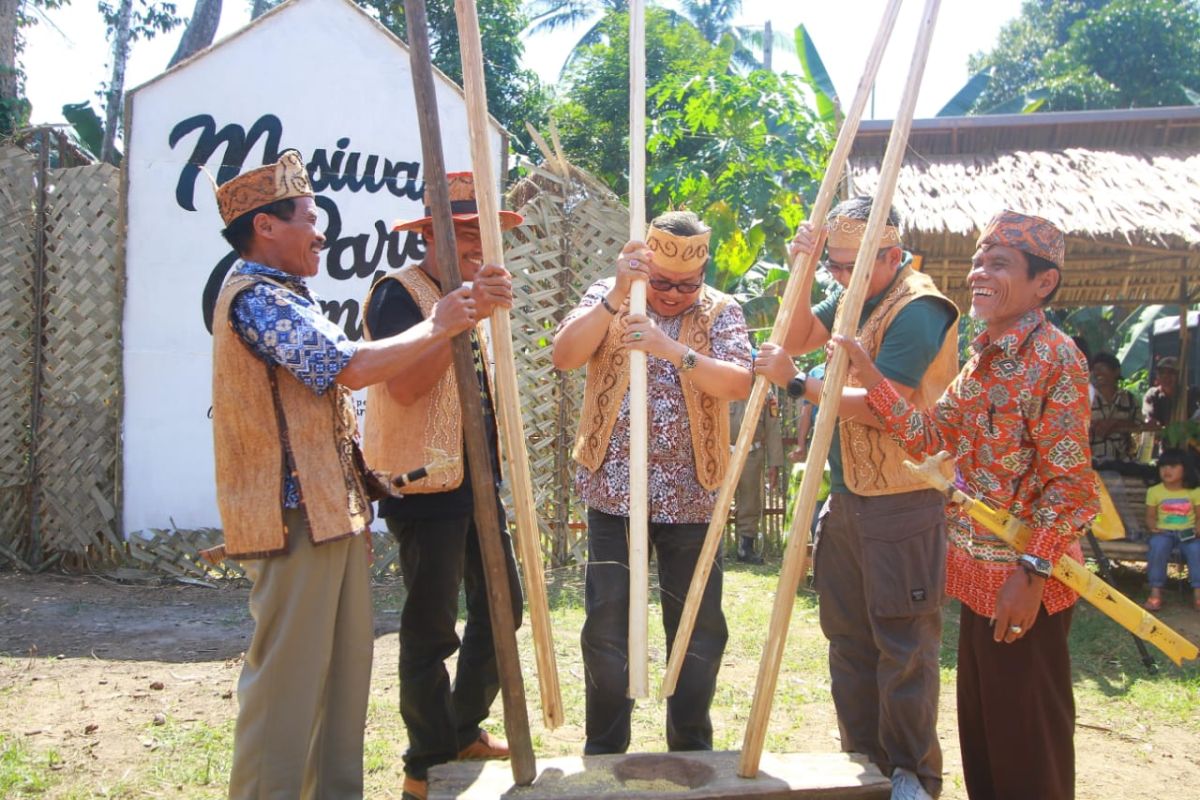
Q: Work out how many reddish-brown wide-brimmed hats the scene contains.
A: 1